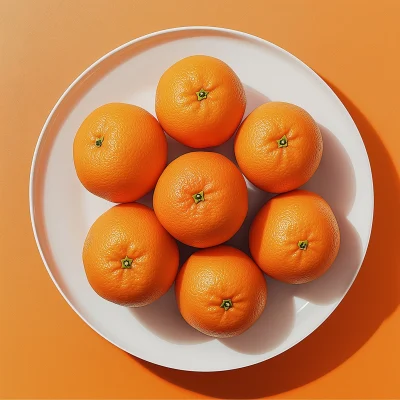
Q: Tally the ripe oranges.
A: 7